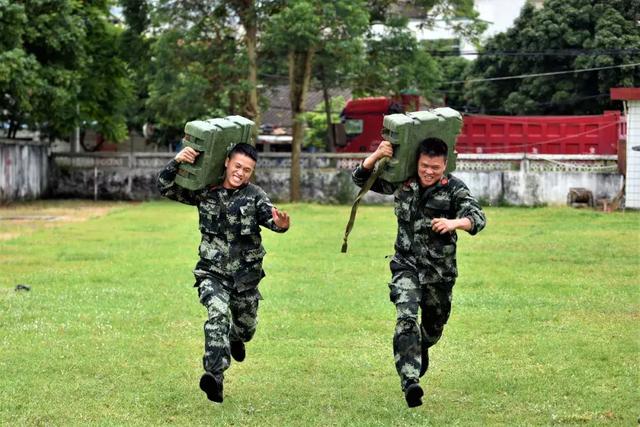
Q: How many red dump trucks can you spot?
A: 1